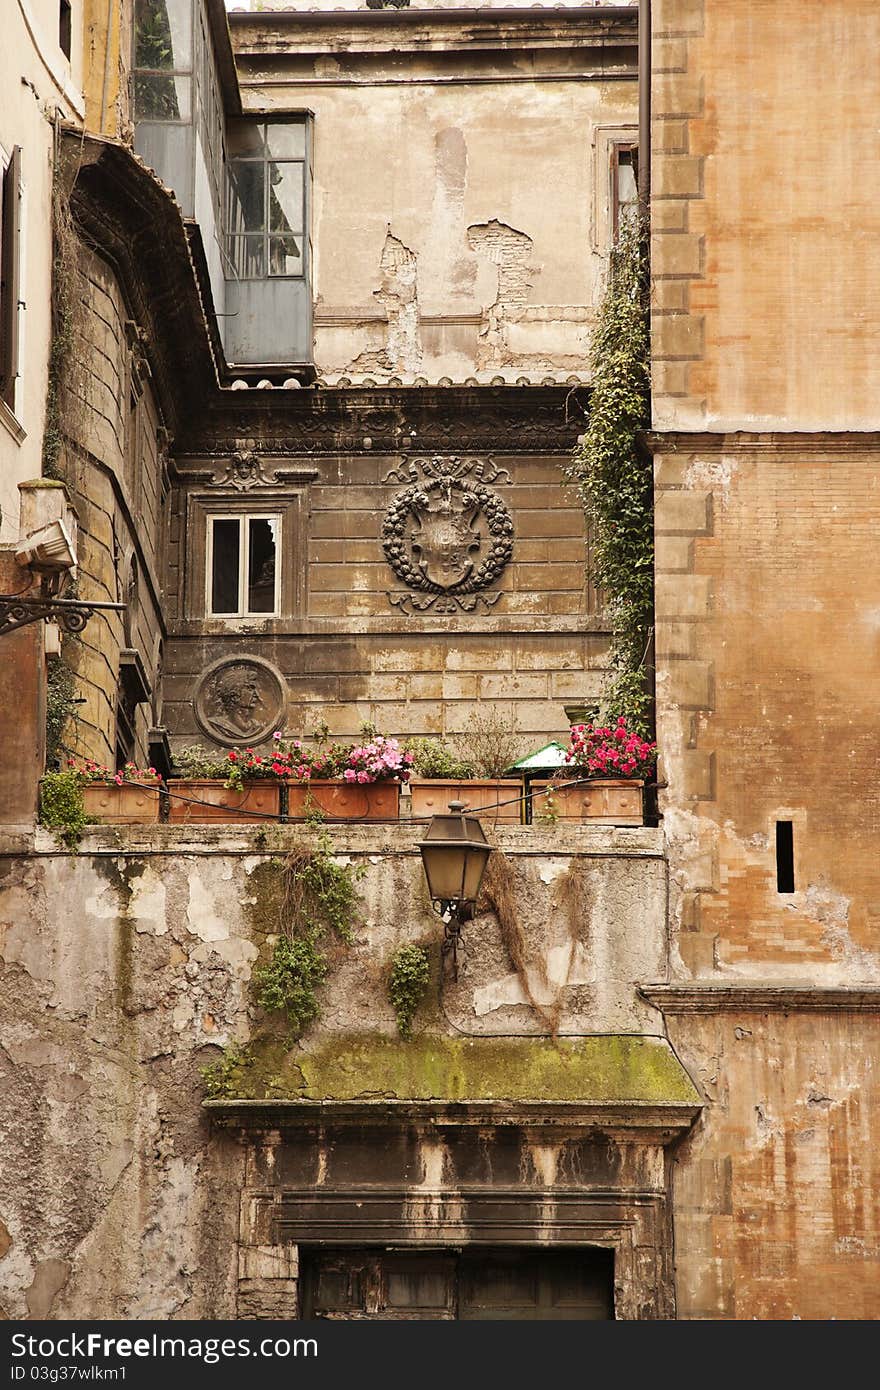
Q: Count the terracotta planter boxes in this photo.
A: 5